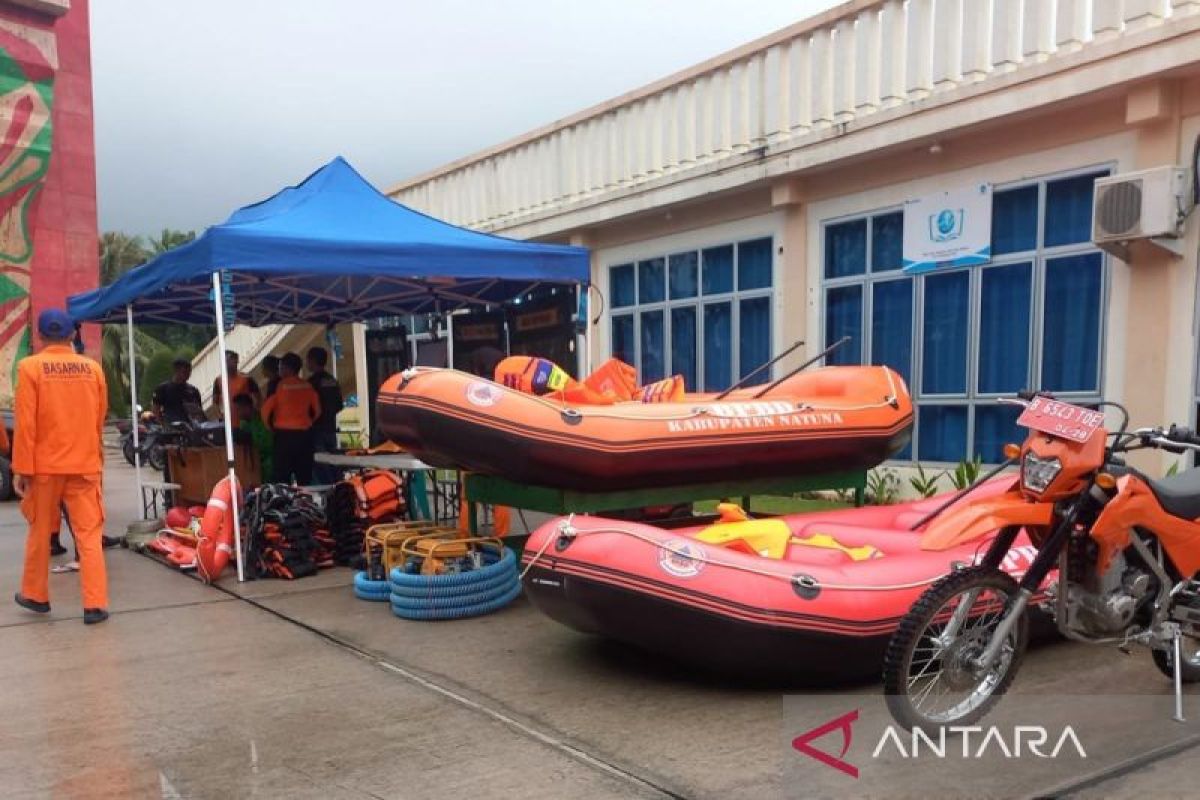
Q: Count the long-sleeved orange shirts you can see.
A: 2